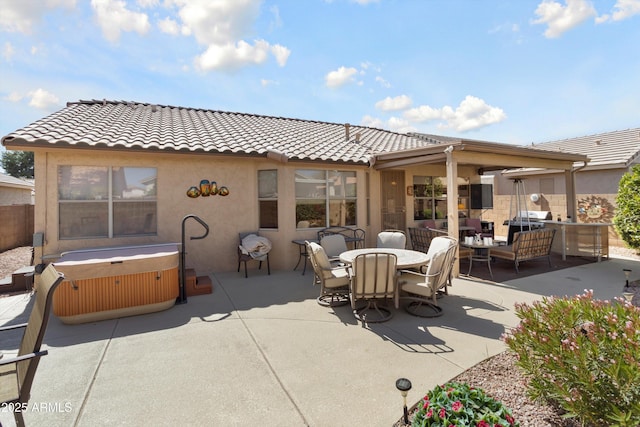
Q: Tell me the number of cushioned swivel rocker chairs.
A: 6